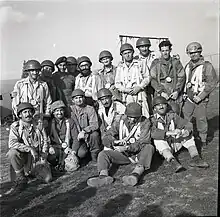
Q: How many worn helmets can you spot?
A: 14